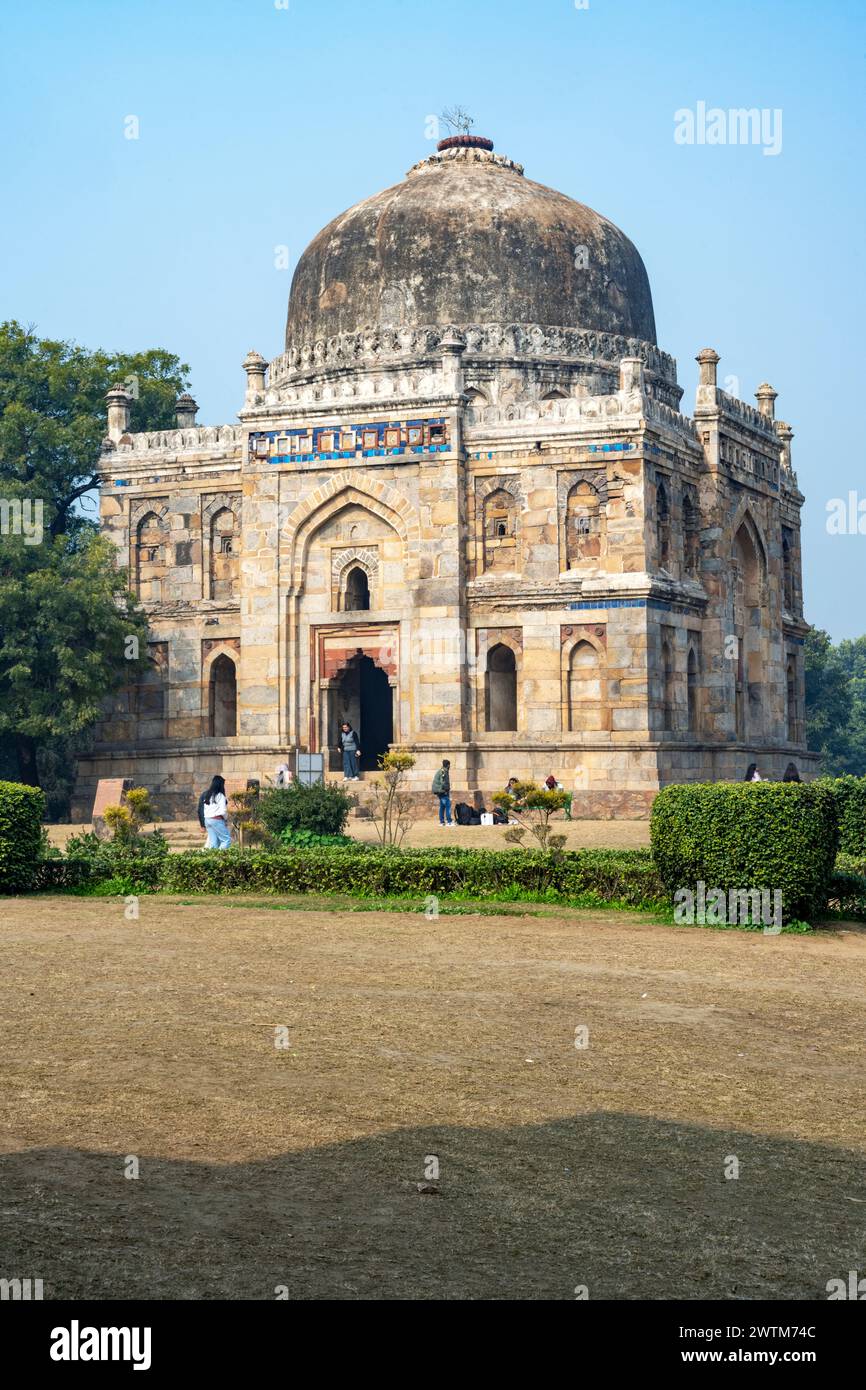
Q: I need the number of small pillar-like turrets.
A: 8